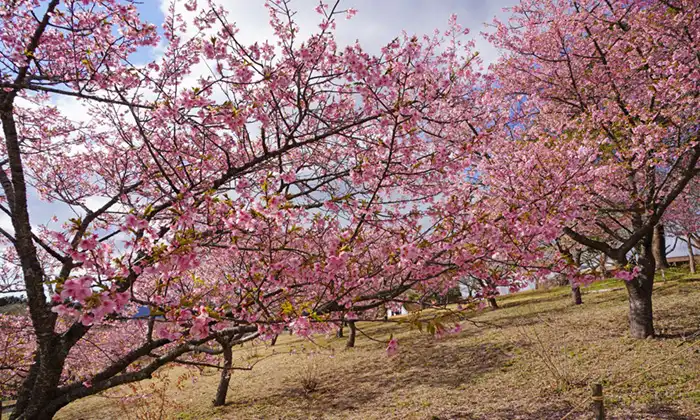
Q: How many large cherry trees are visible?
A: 2